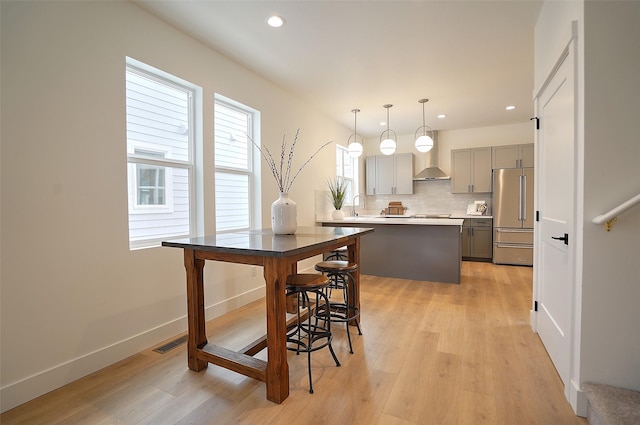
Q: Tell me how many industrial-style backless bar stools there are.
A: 3